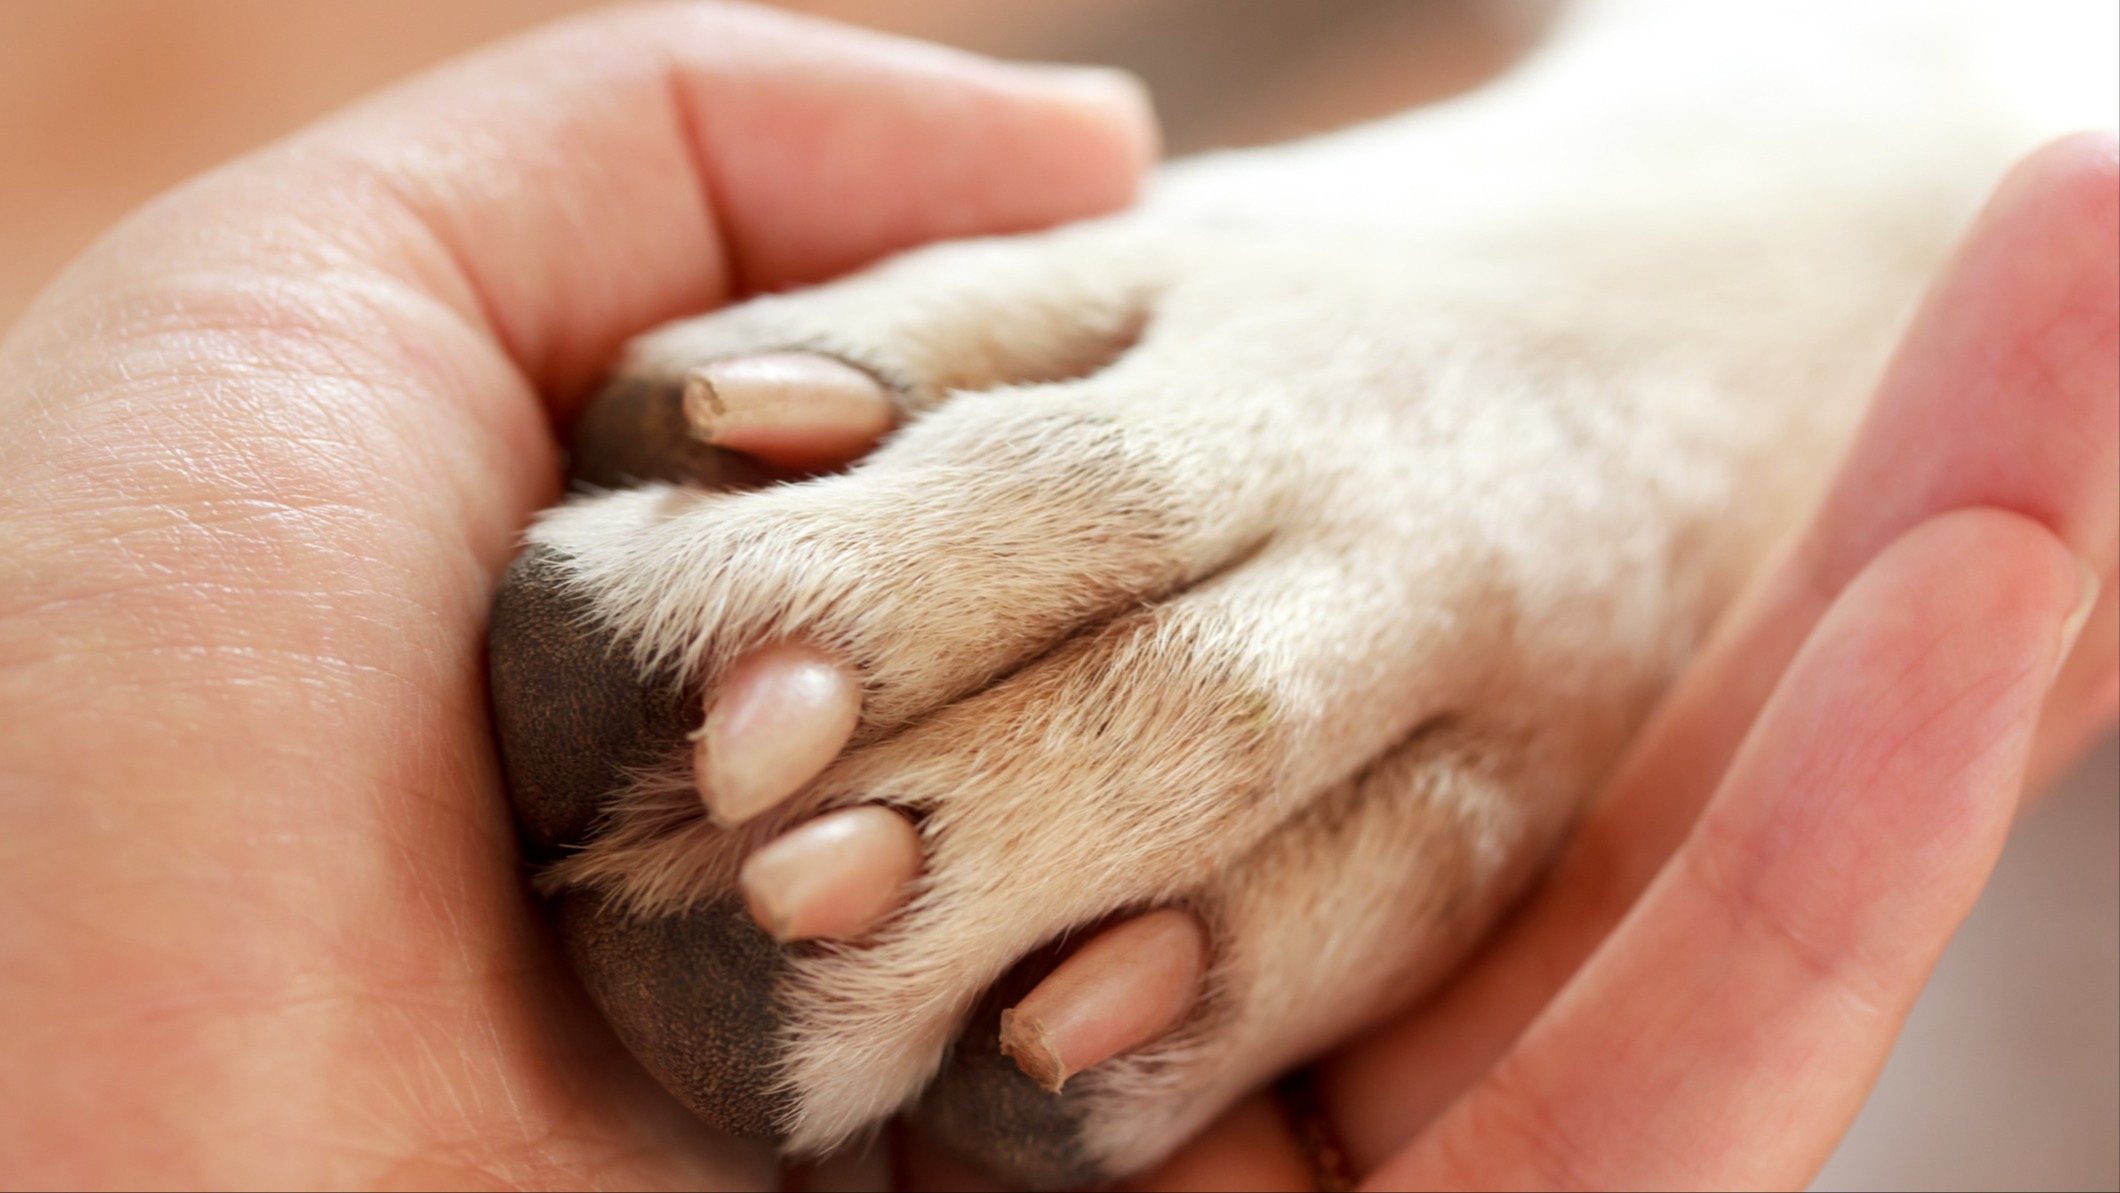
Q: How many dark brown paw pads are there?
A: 4